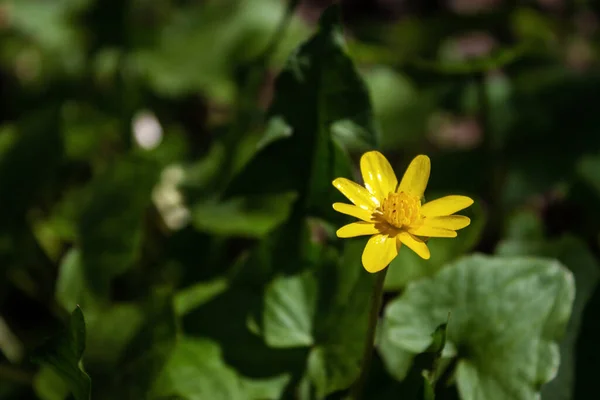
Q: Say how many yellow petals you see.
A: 10